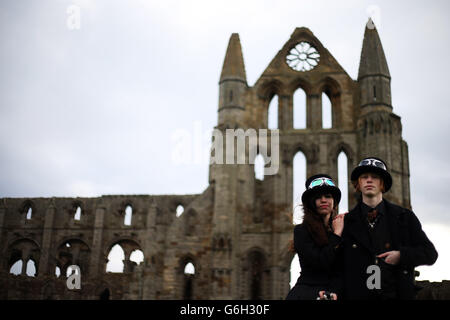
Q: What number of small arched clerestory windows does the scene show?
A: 4